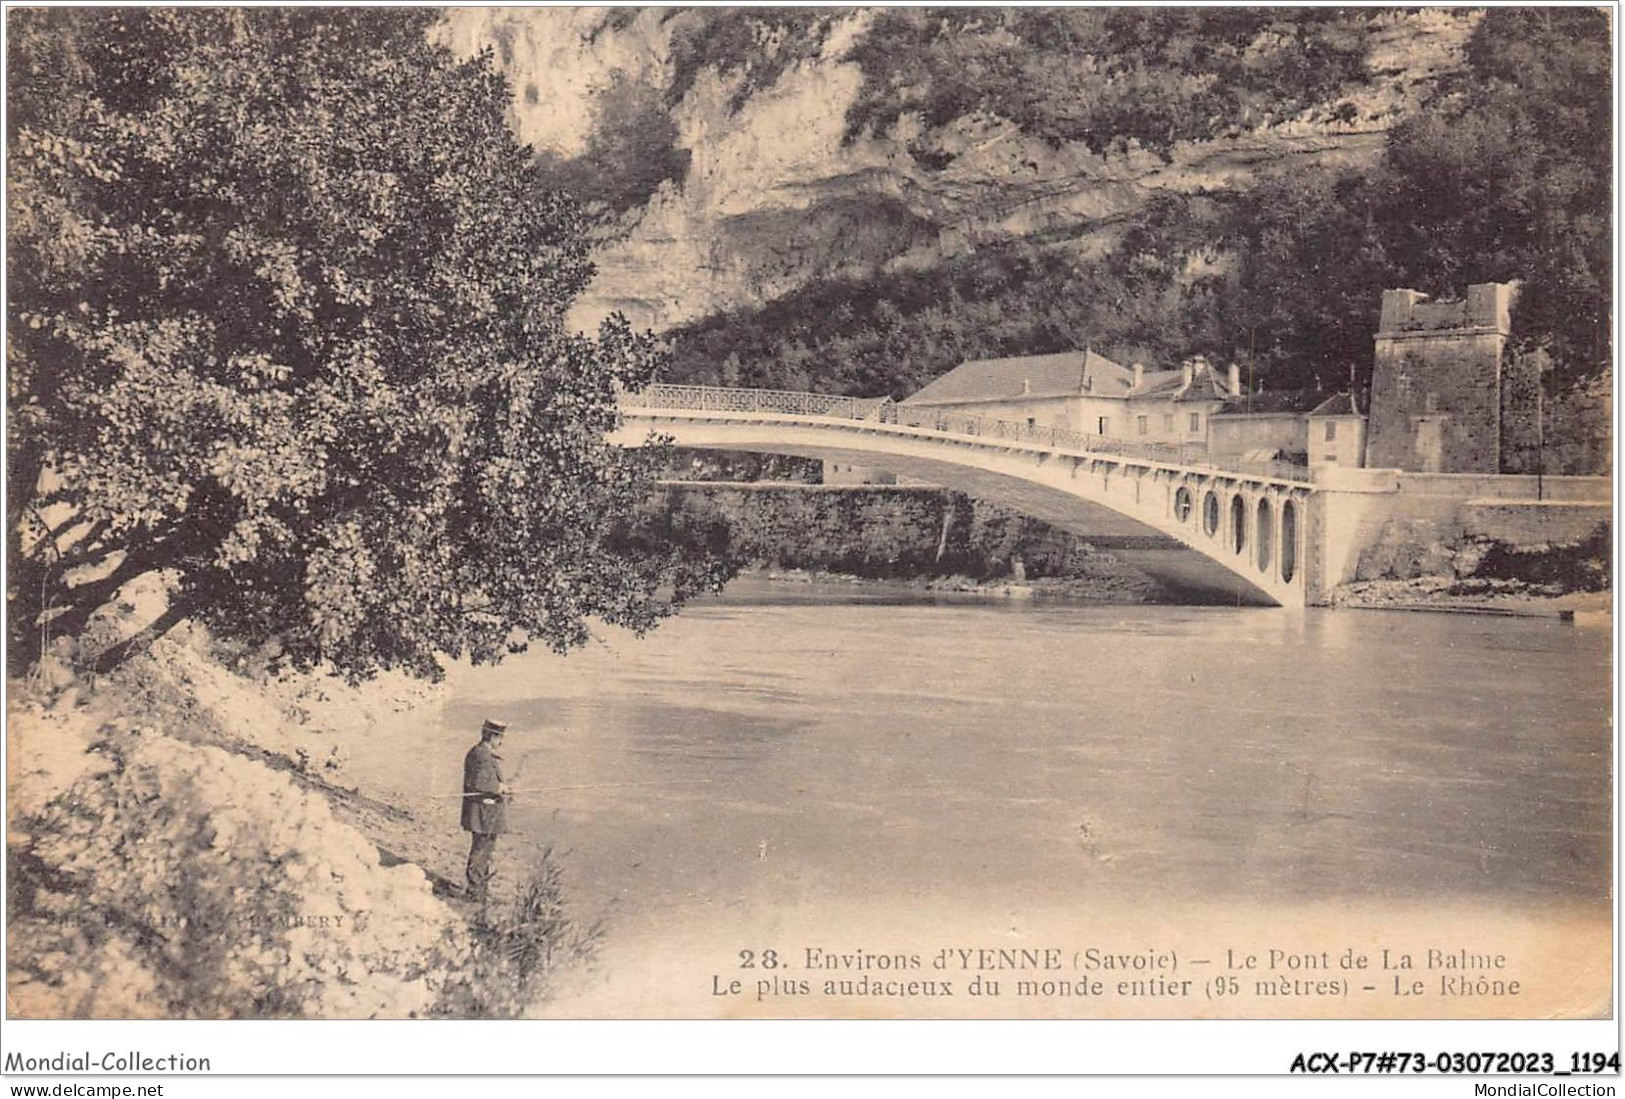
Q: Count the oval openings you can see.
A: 5